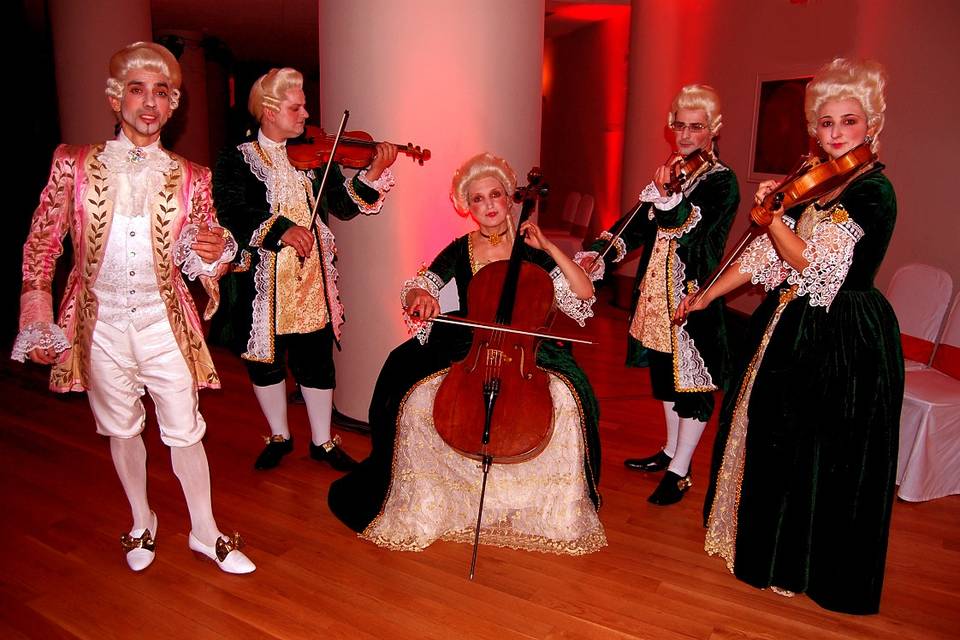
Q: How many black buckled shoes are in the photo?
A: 4